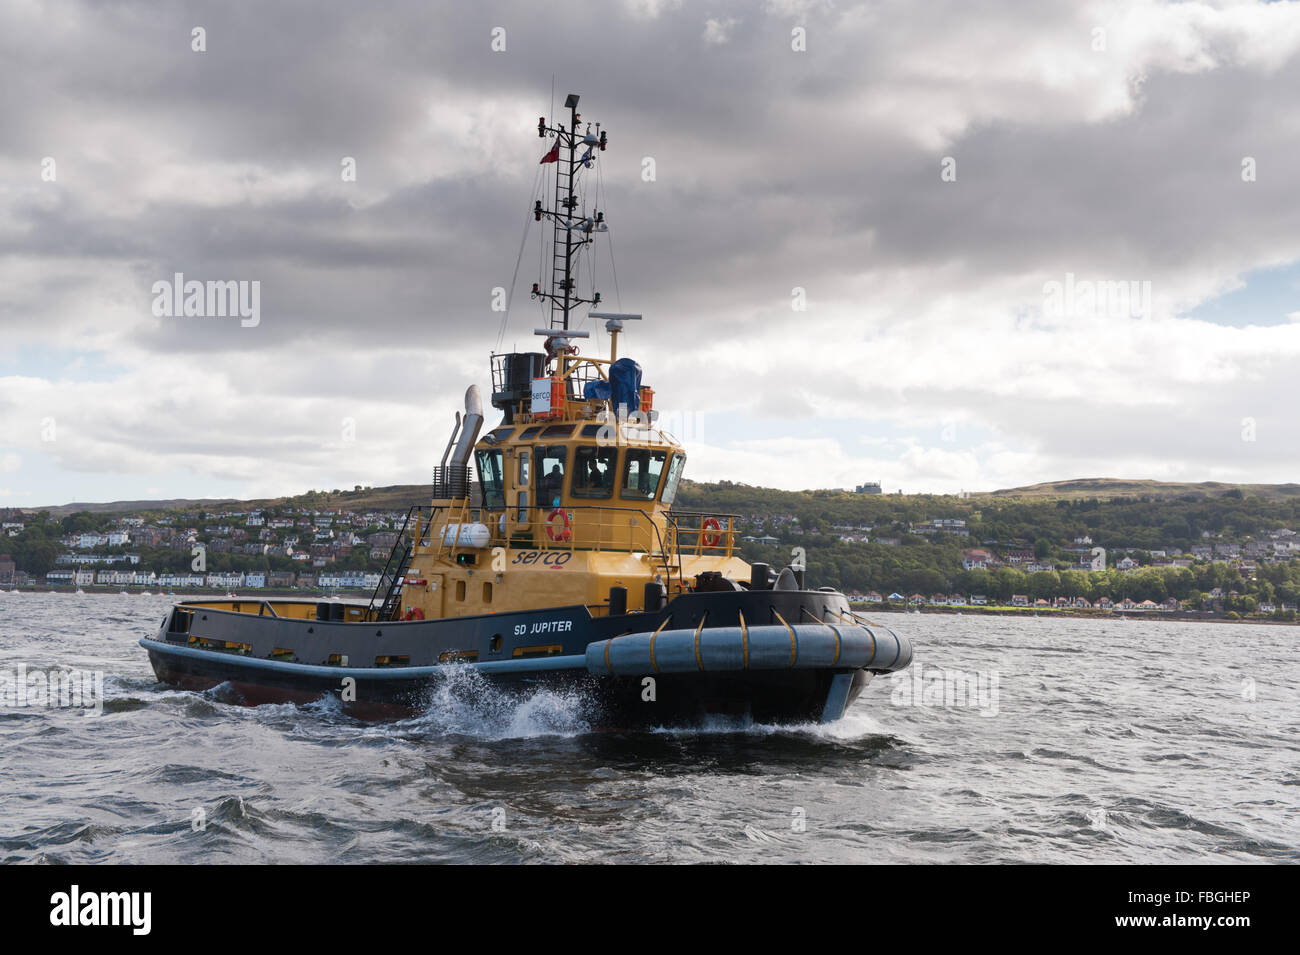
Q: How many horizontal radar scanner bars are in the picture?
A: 2